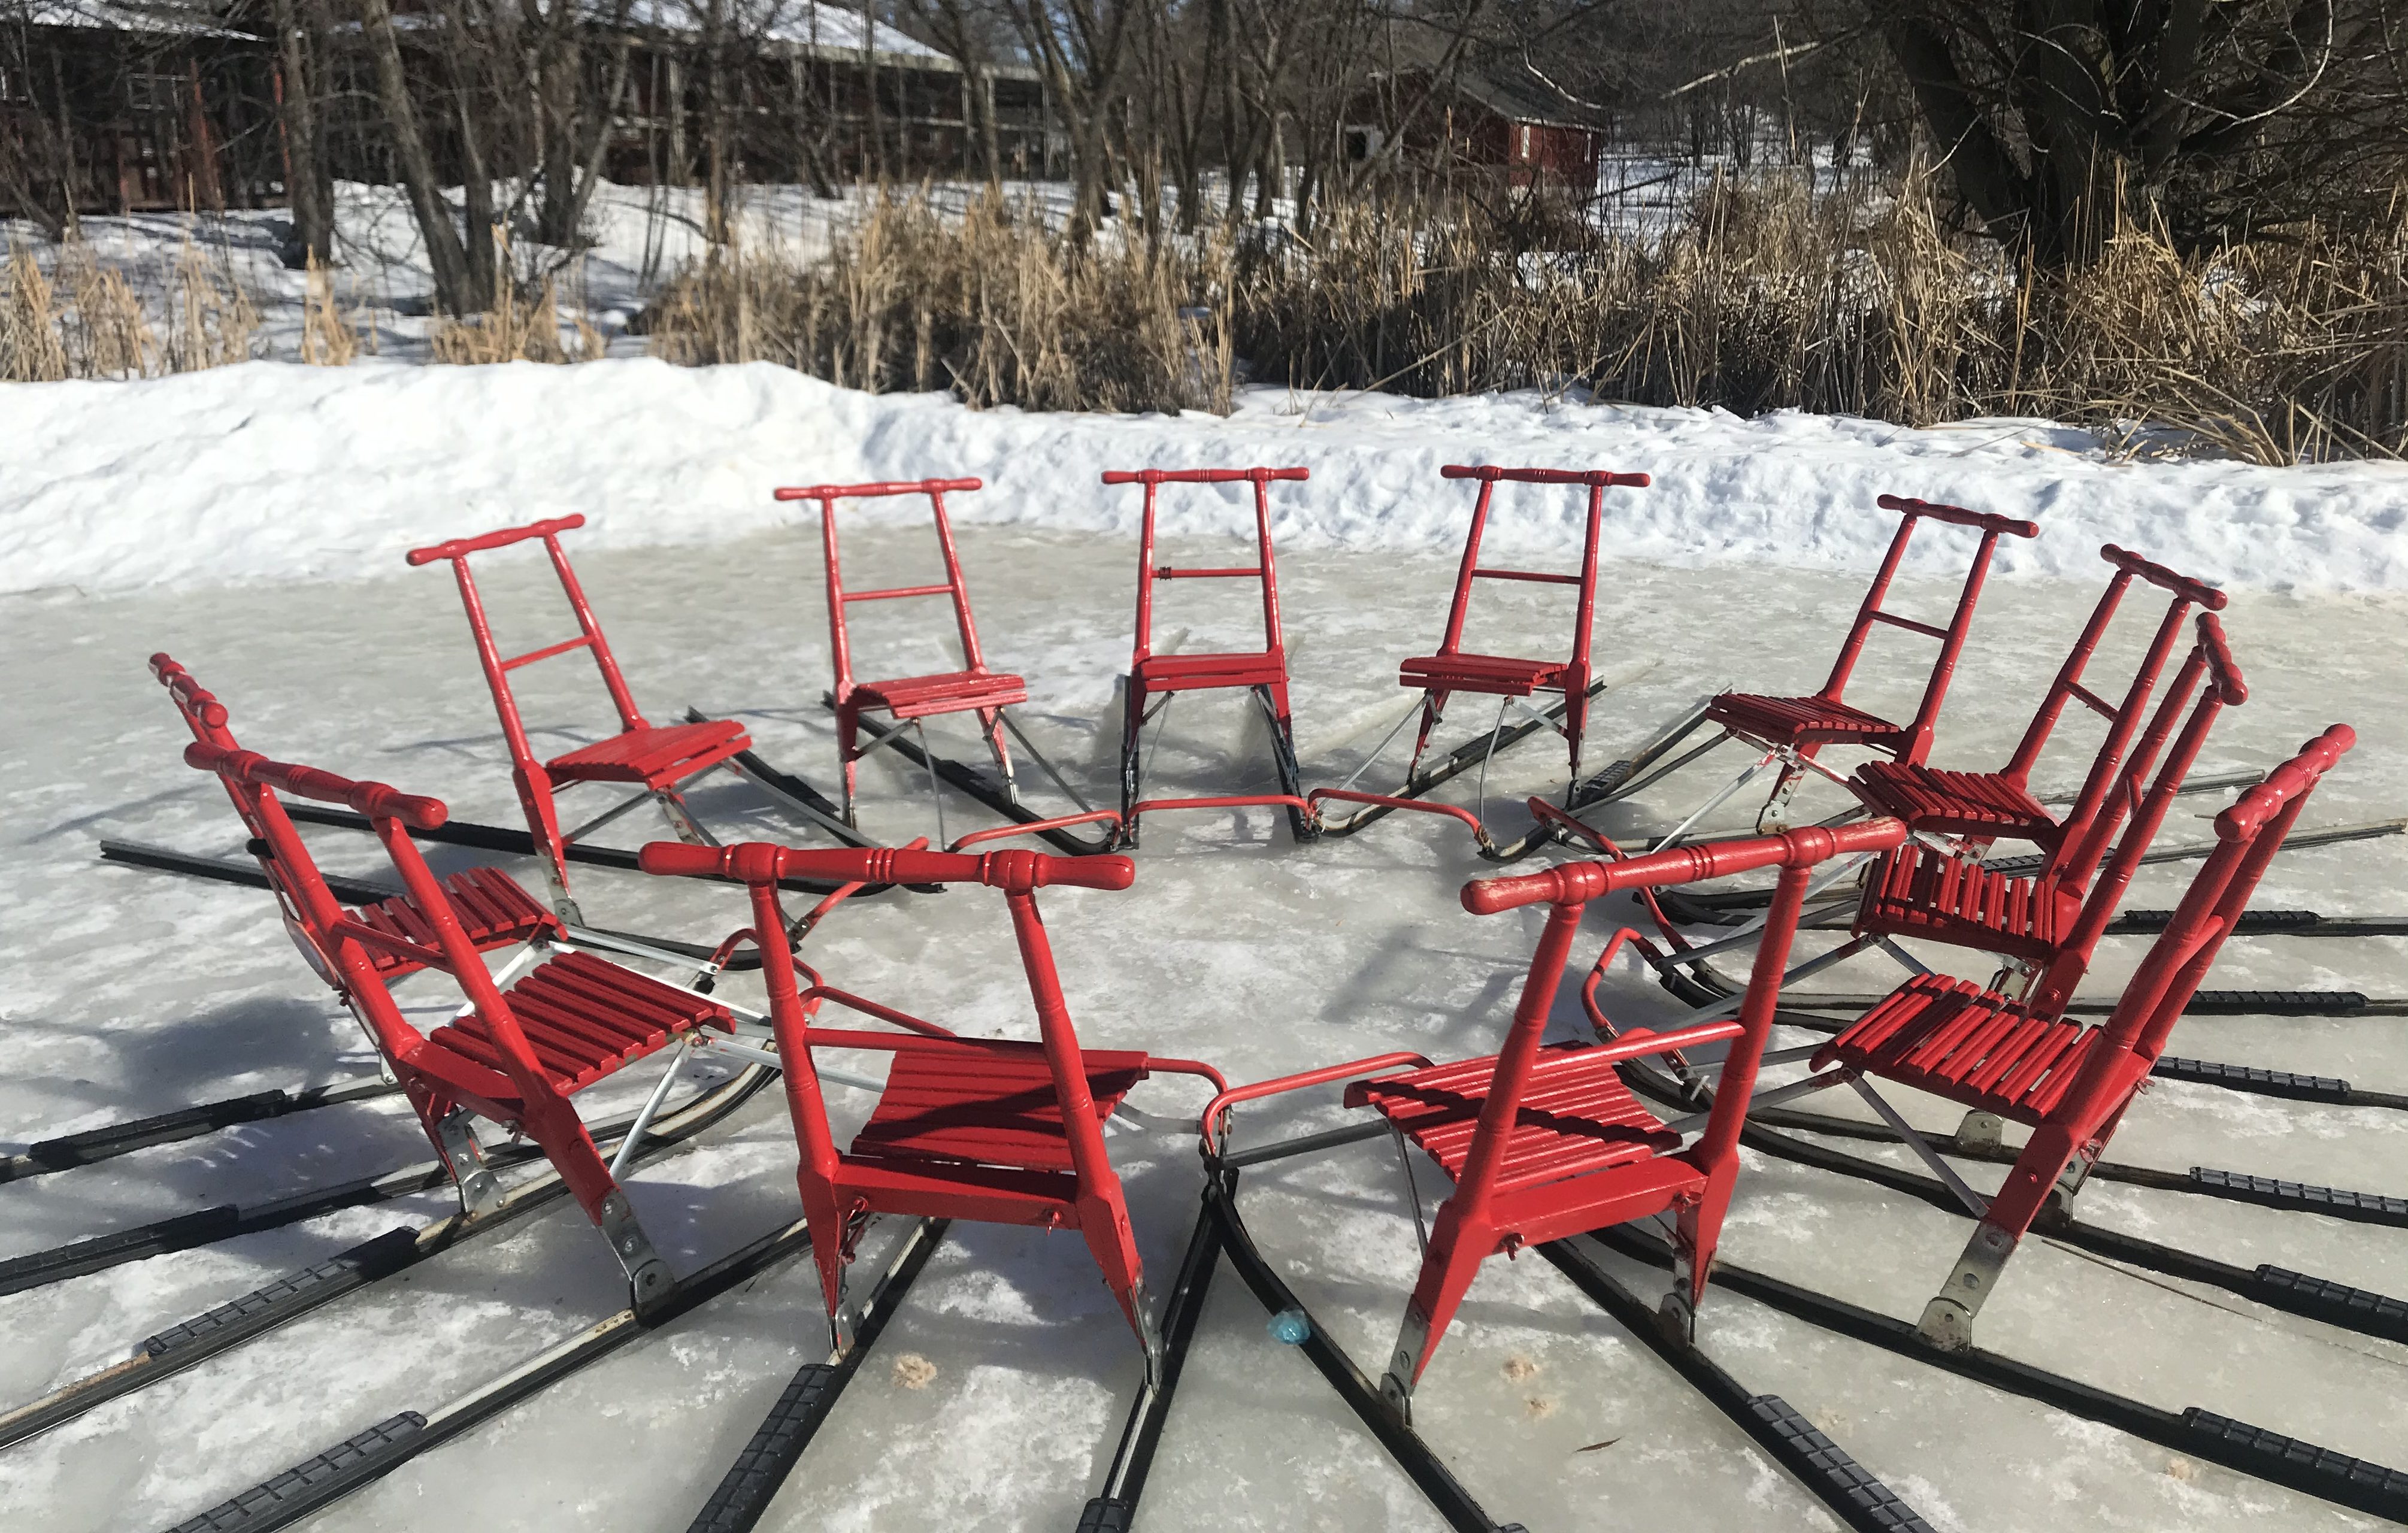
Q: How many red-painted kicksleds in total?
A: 12